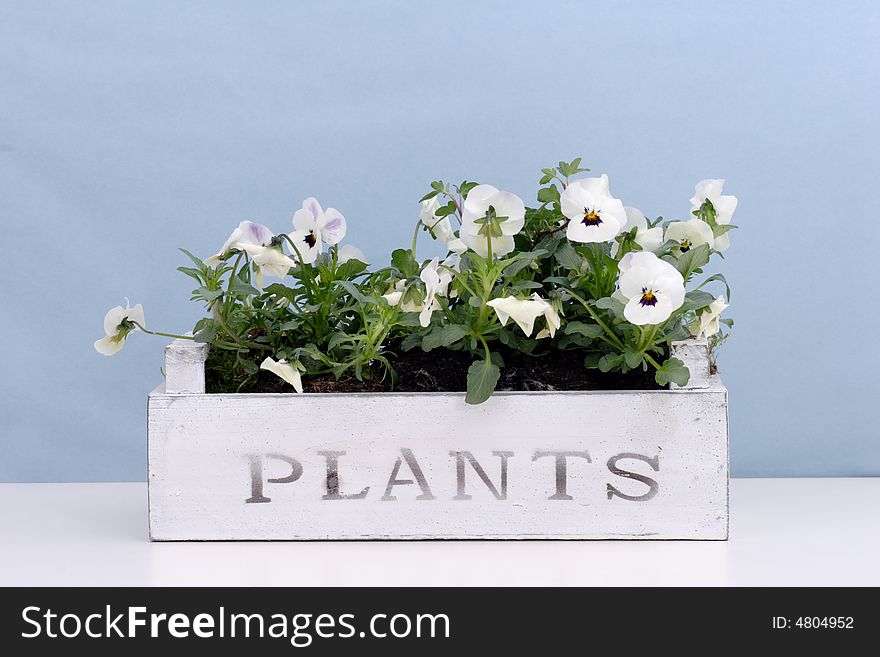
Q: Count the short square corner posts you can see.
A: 2